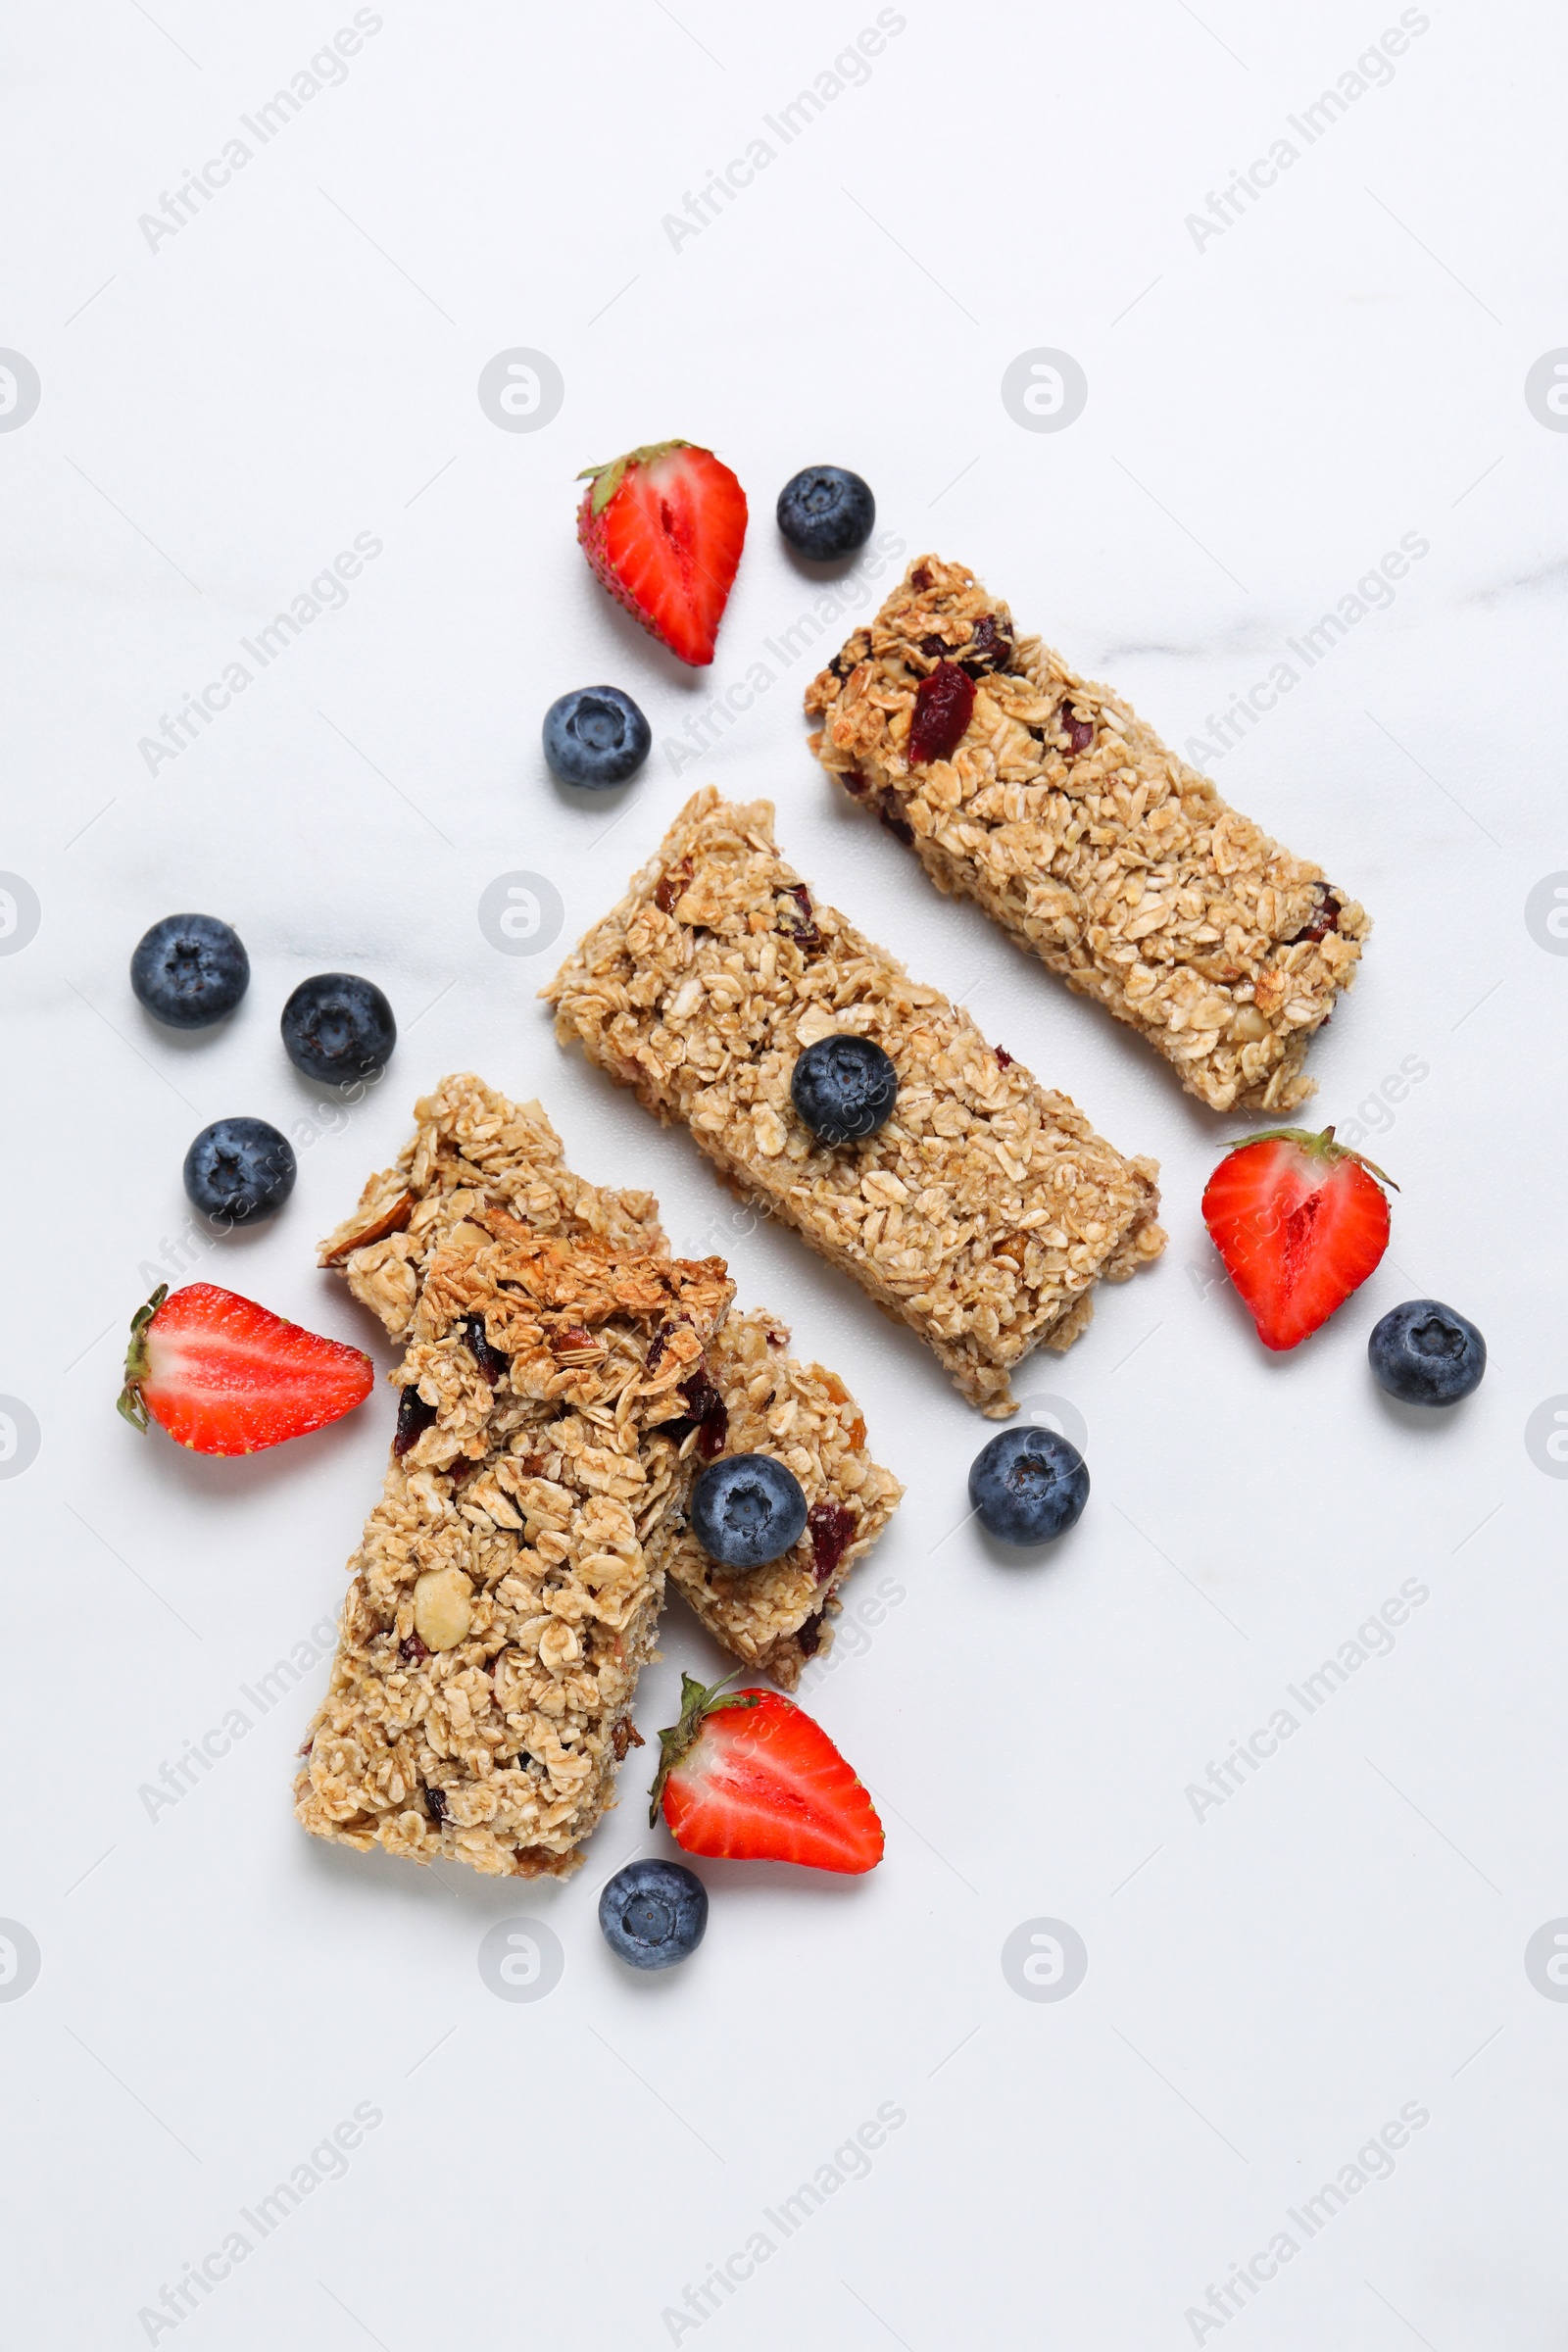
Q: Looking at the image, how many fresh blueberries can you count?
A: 10